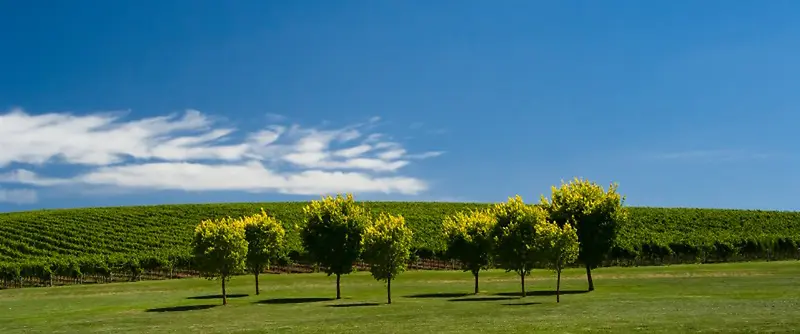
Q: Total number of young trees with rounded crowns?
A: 8